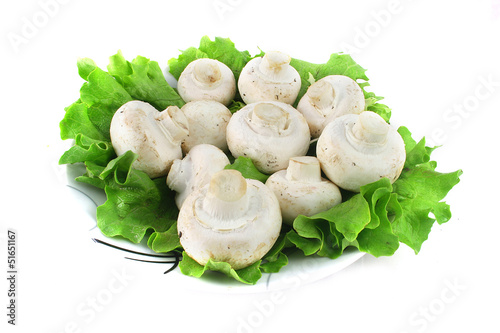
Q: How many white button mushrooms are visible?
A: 10